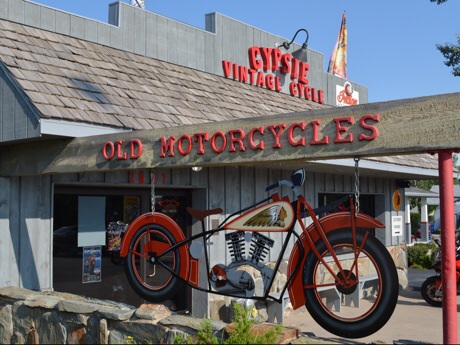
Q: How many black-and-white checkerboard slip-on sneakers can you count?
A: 0